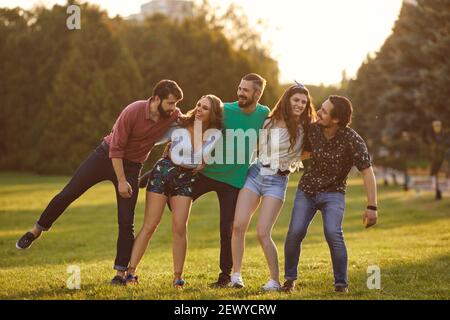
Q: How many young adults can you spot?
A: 5